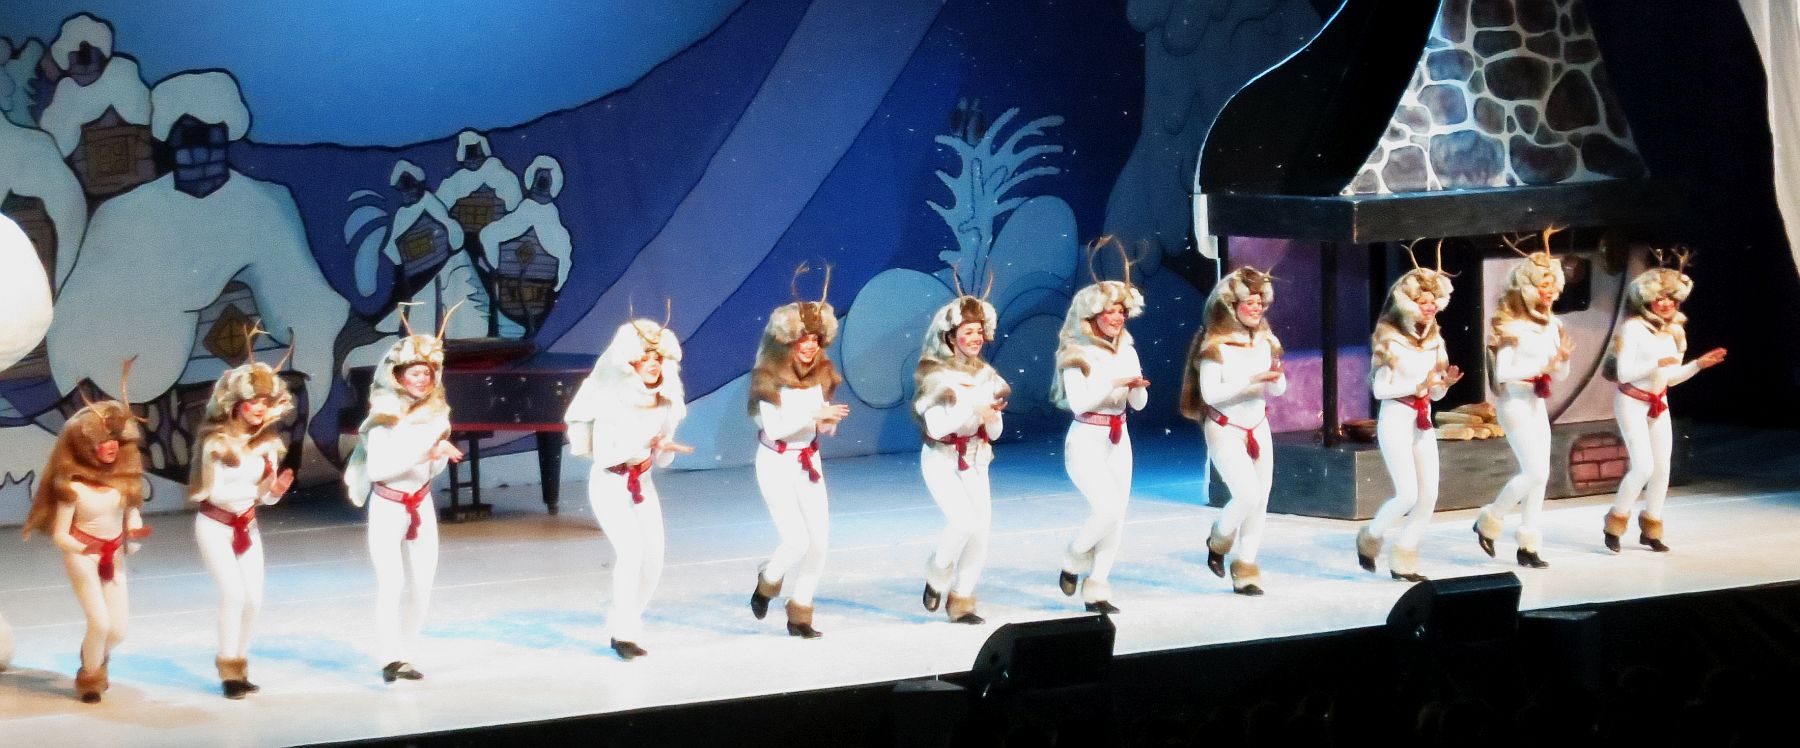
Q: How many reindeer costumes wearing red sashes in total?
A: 11